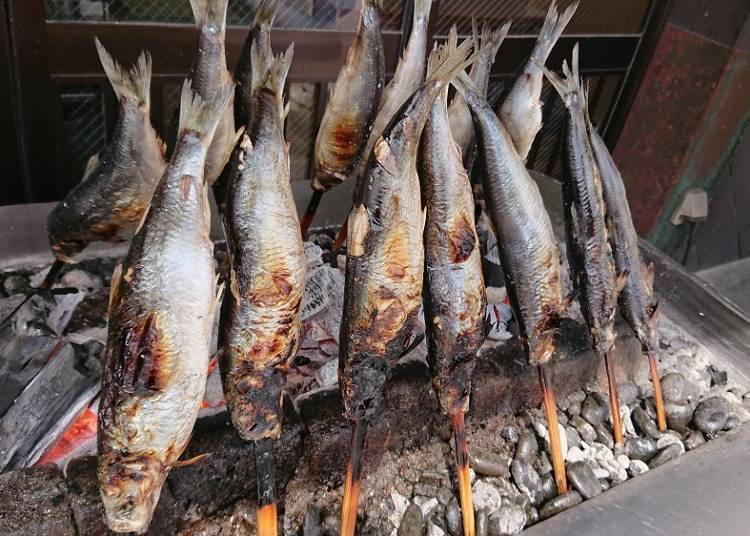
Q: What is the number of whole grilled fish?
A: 14